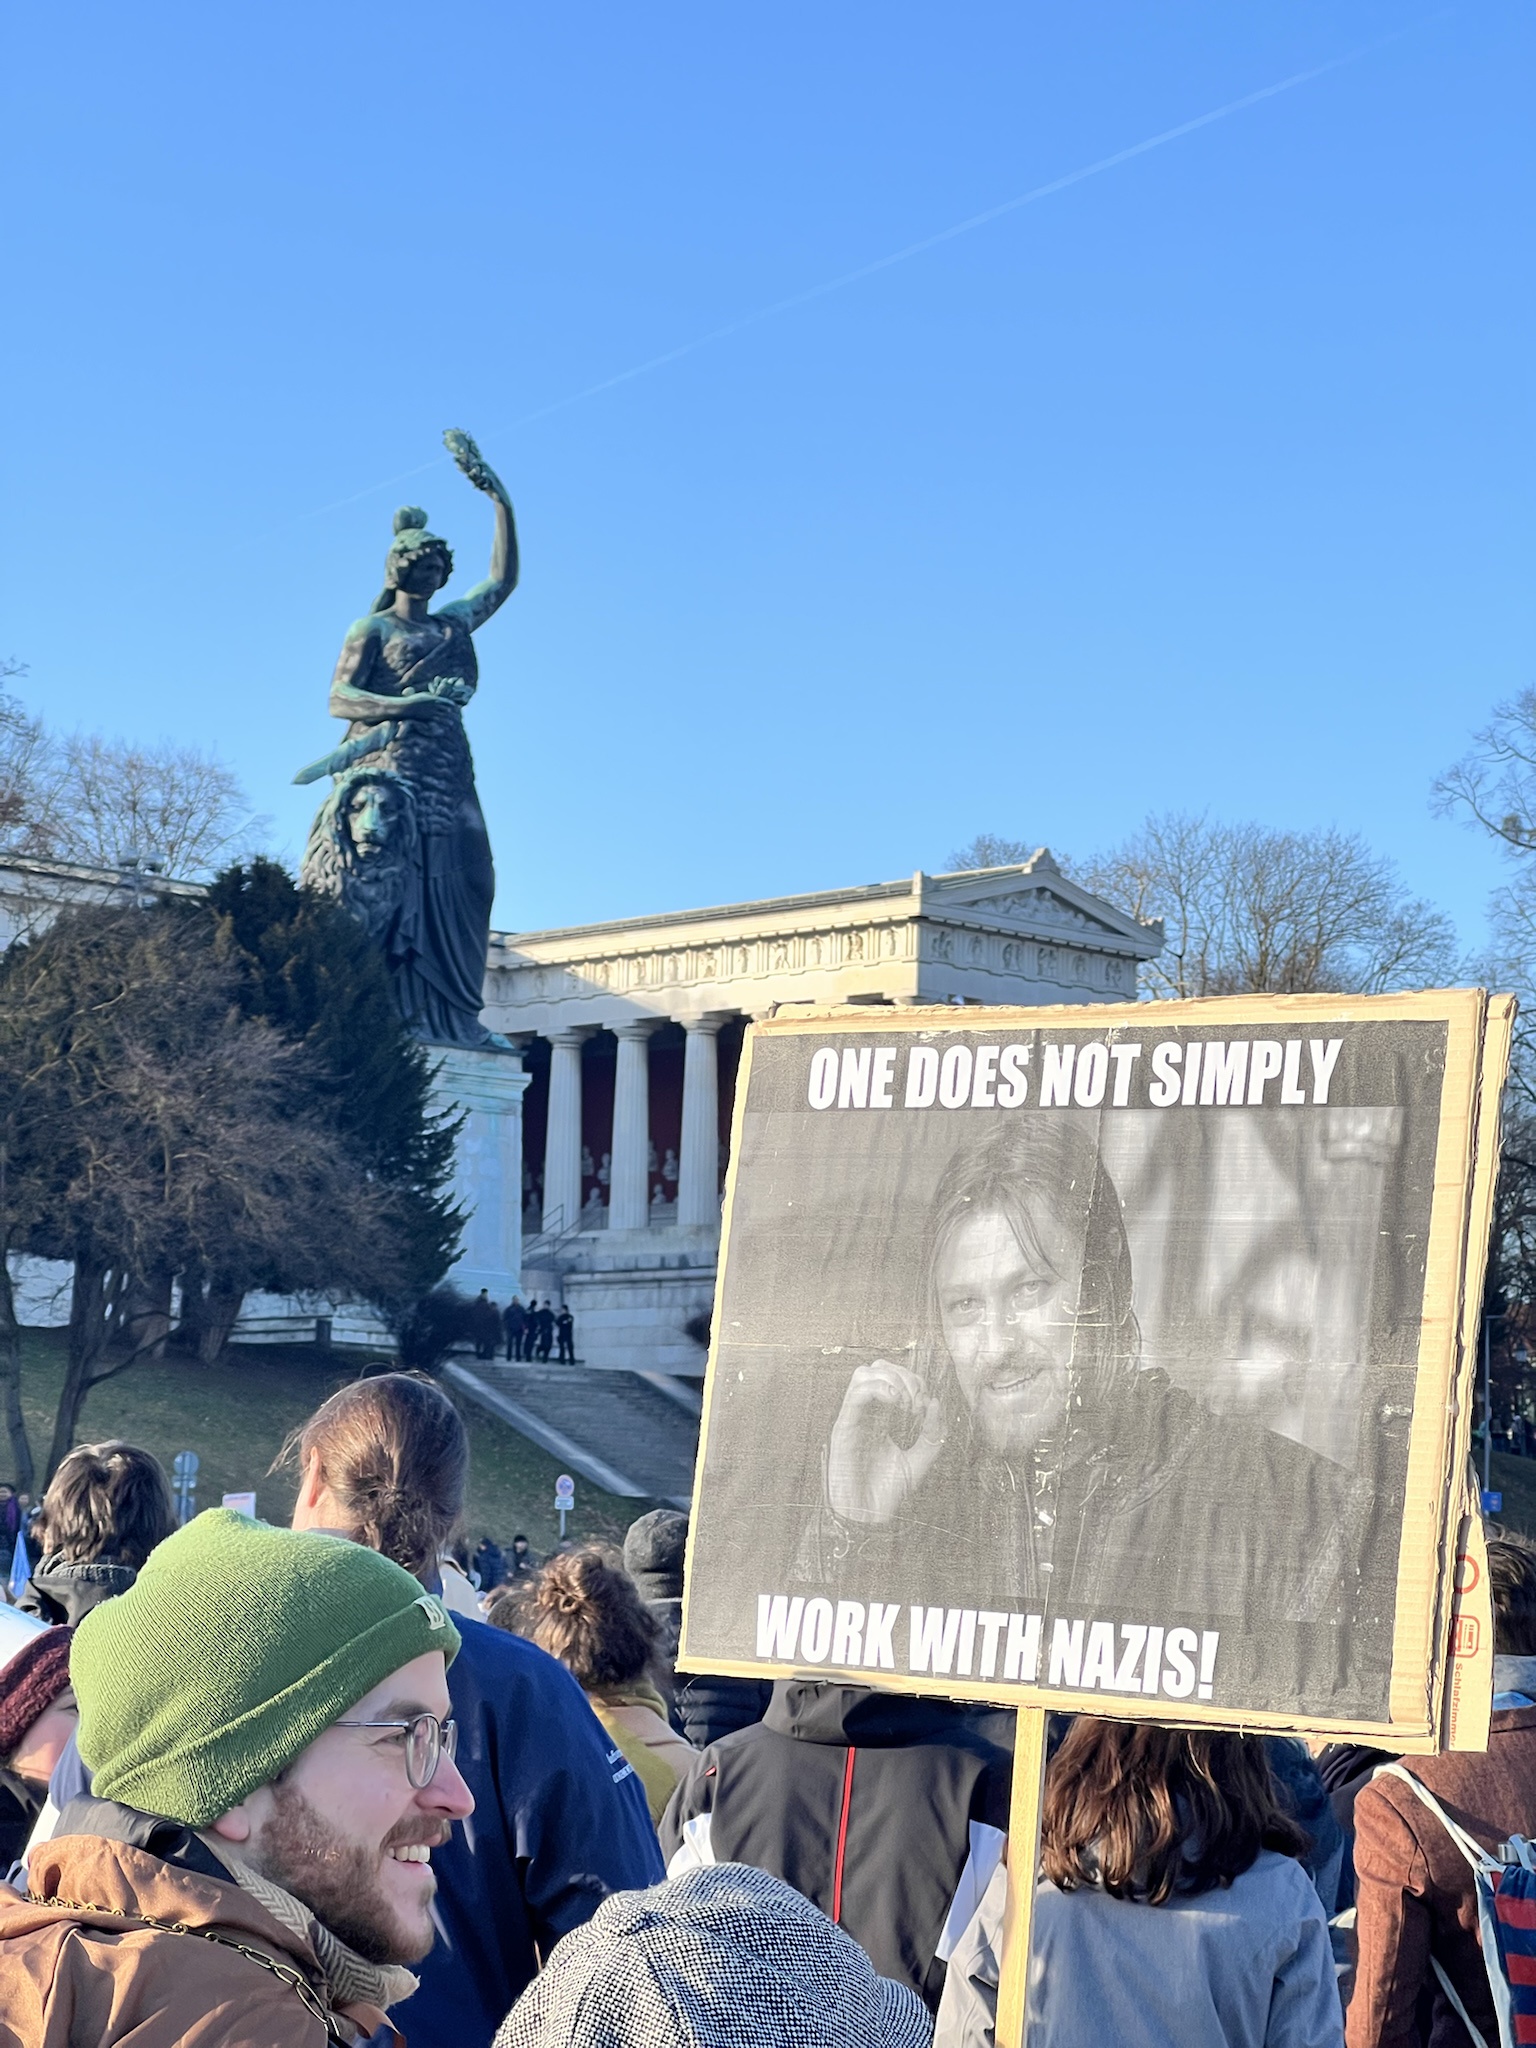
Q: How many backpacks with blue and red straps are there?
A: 1